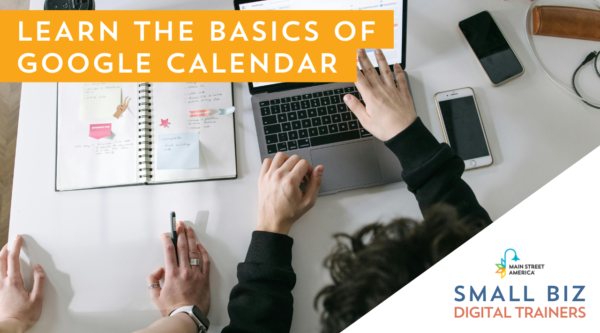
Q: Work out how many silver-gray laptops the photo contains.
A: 1